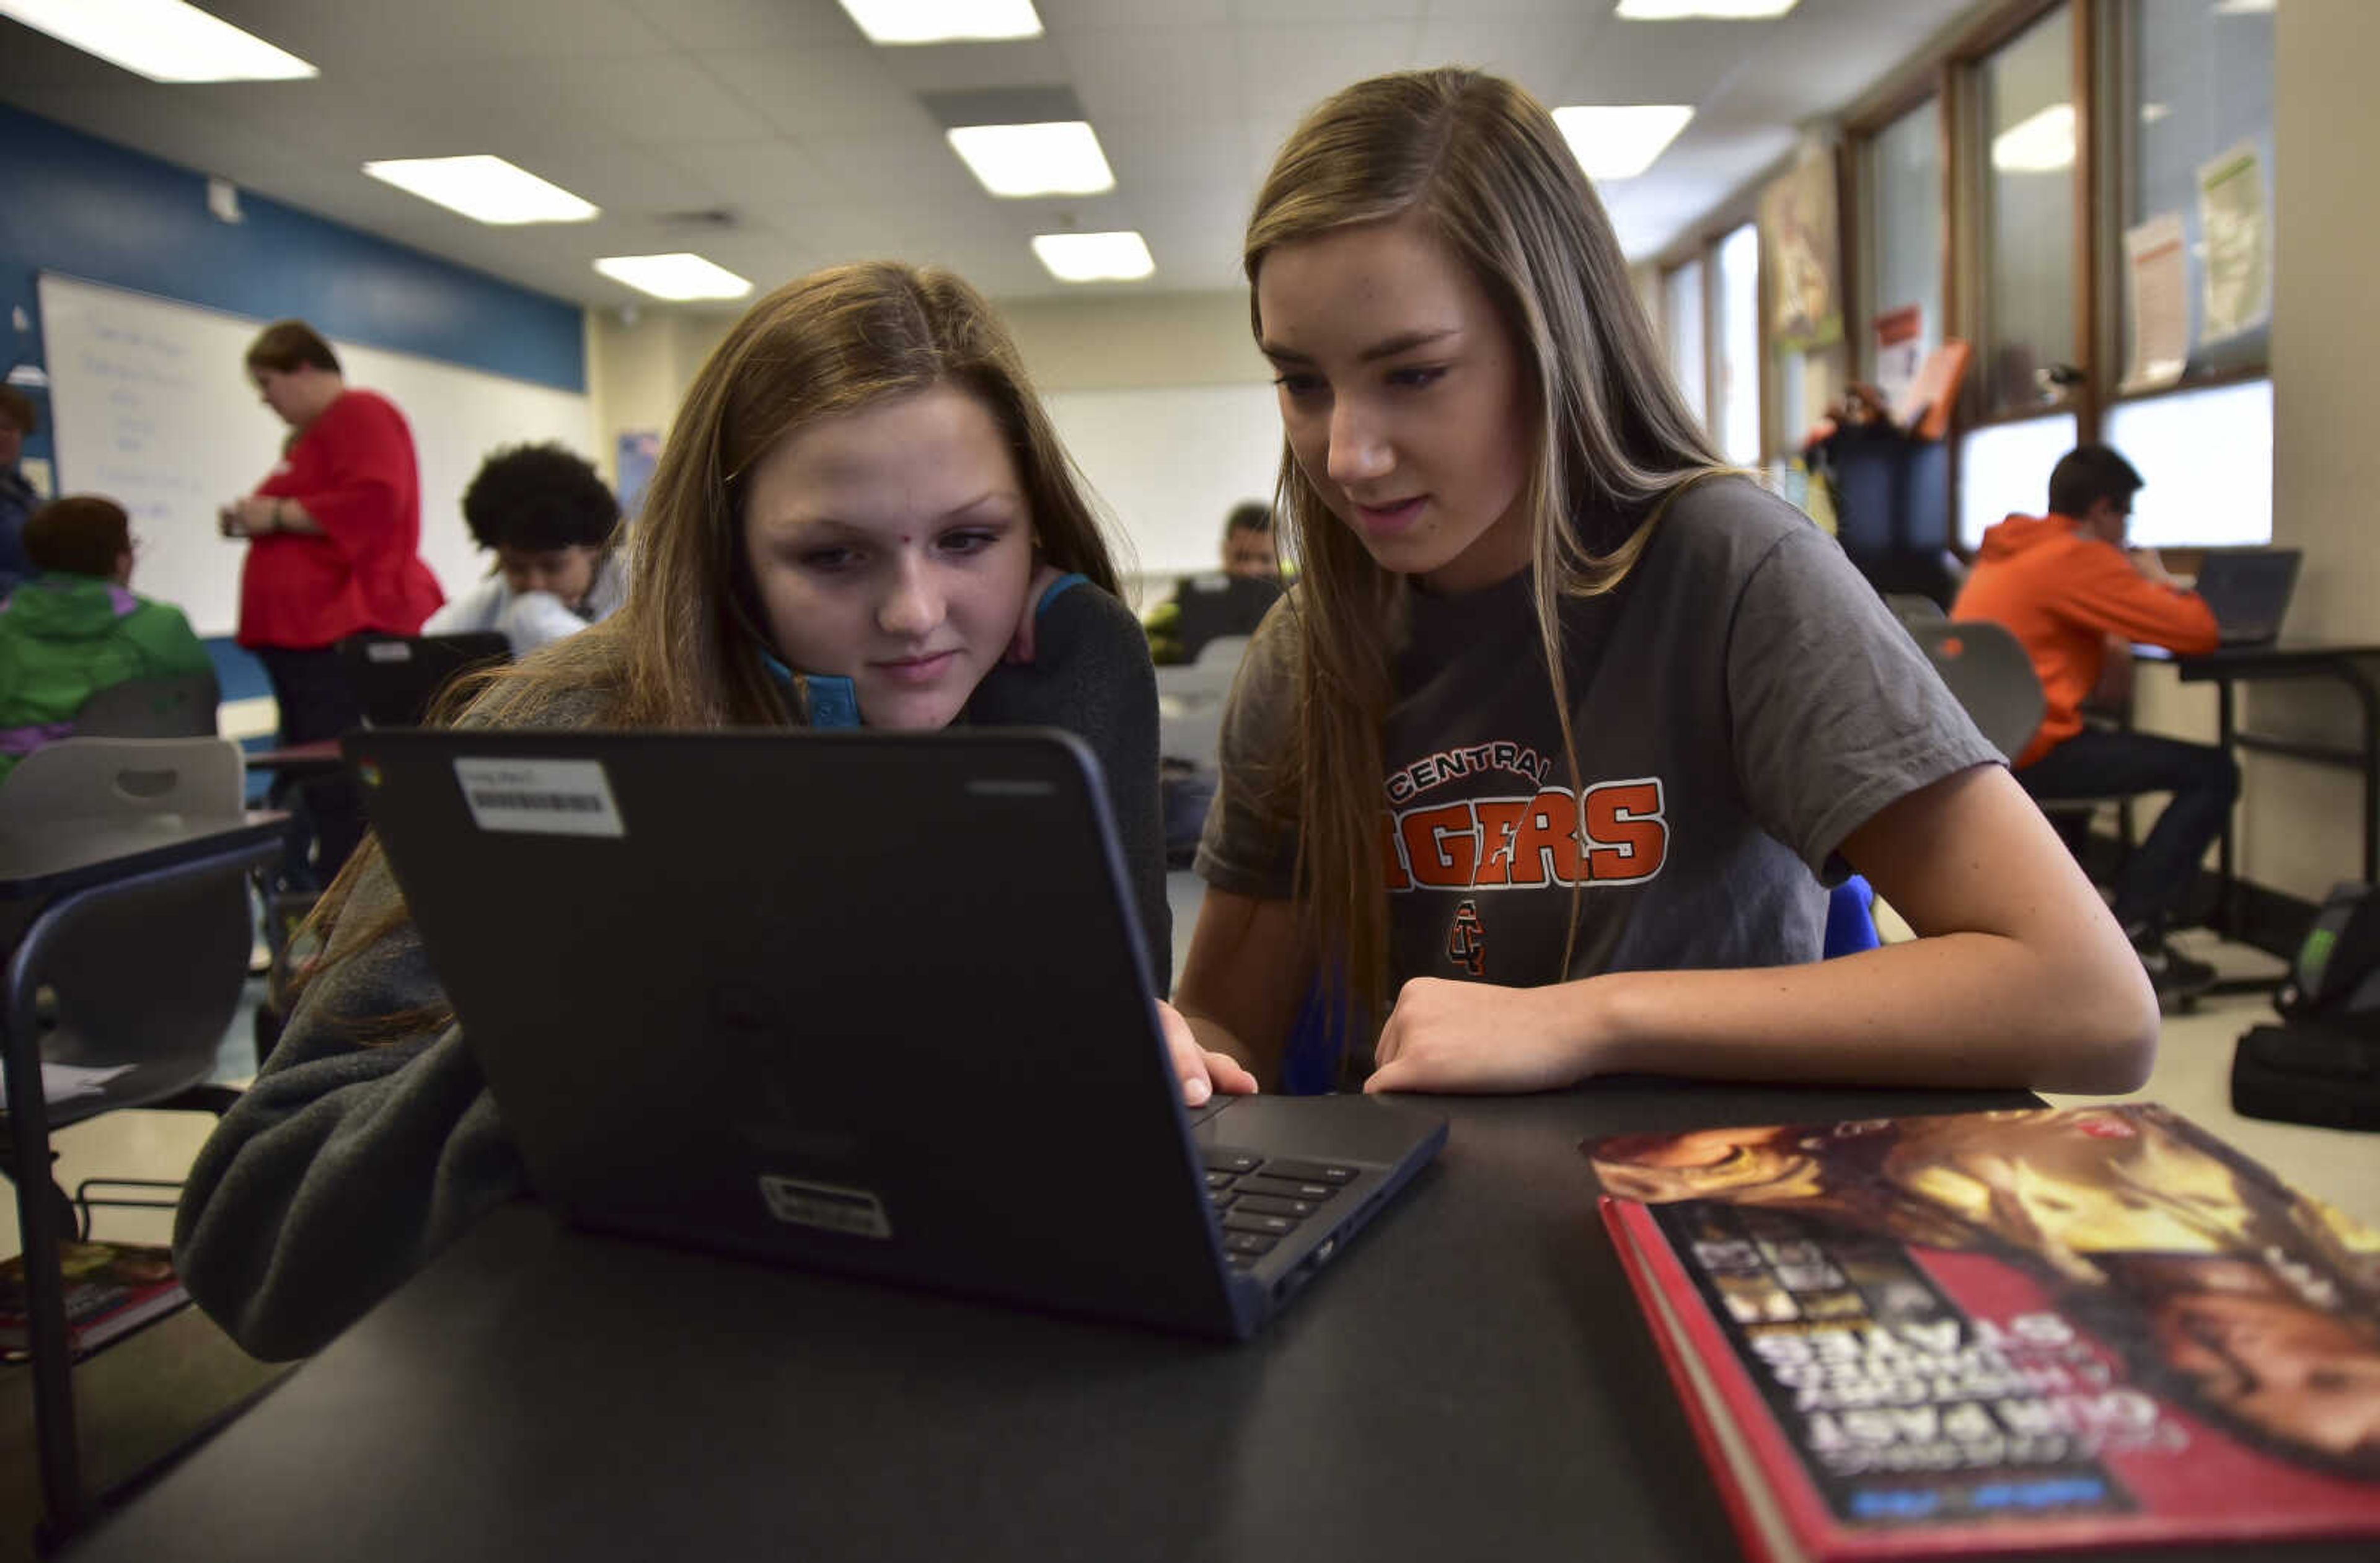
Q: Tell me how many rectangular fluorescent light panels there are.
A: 8